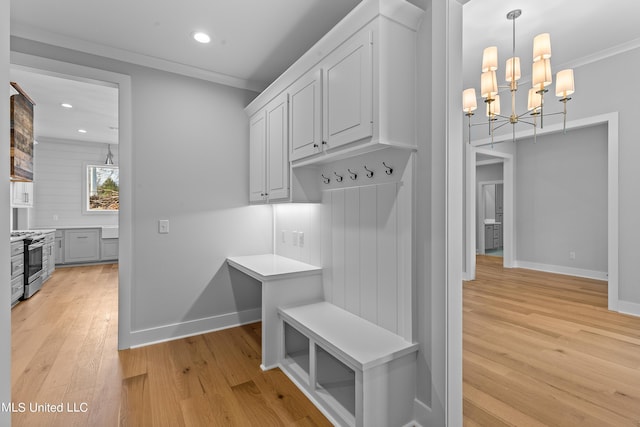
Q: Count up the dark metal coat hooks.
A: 5